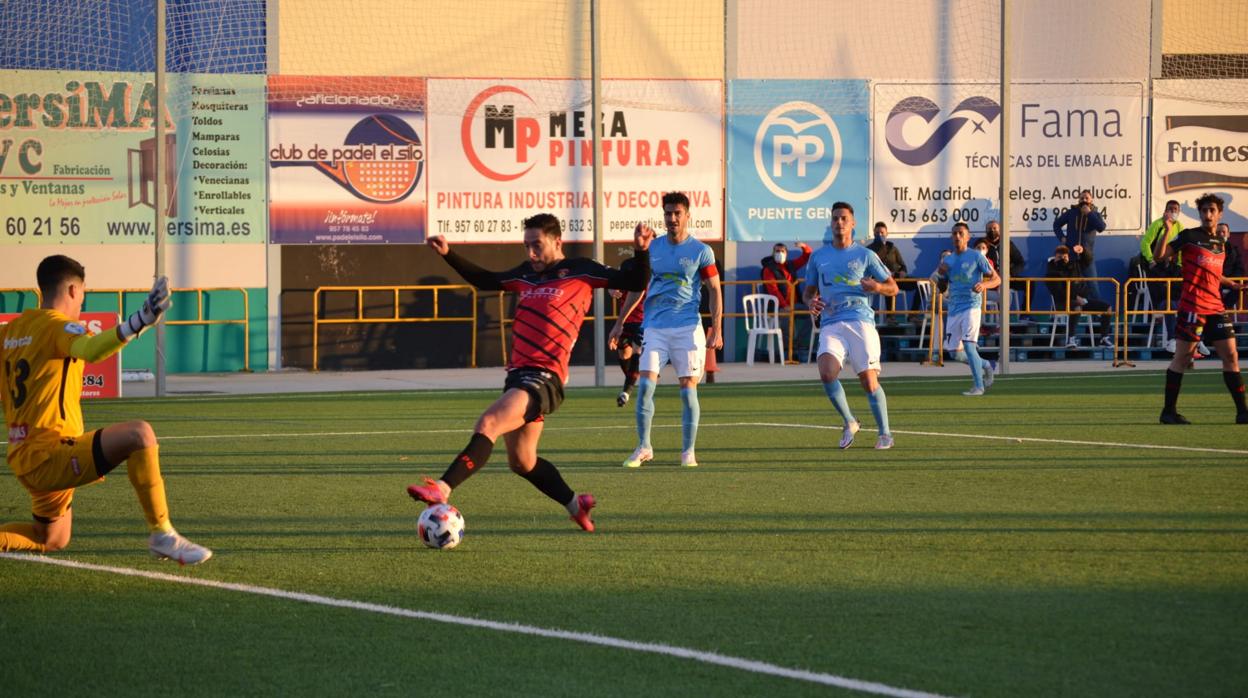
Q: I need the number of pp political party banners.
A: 1